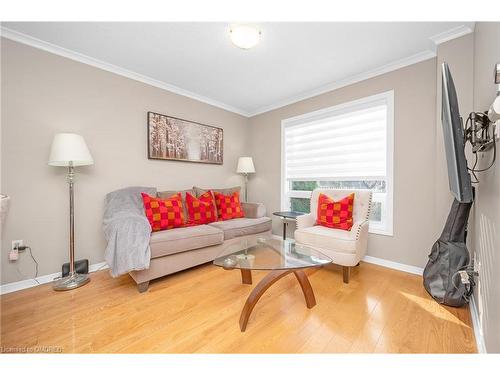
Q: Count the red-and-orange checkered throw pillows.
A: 4